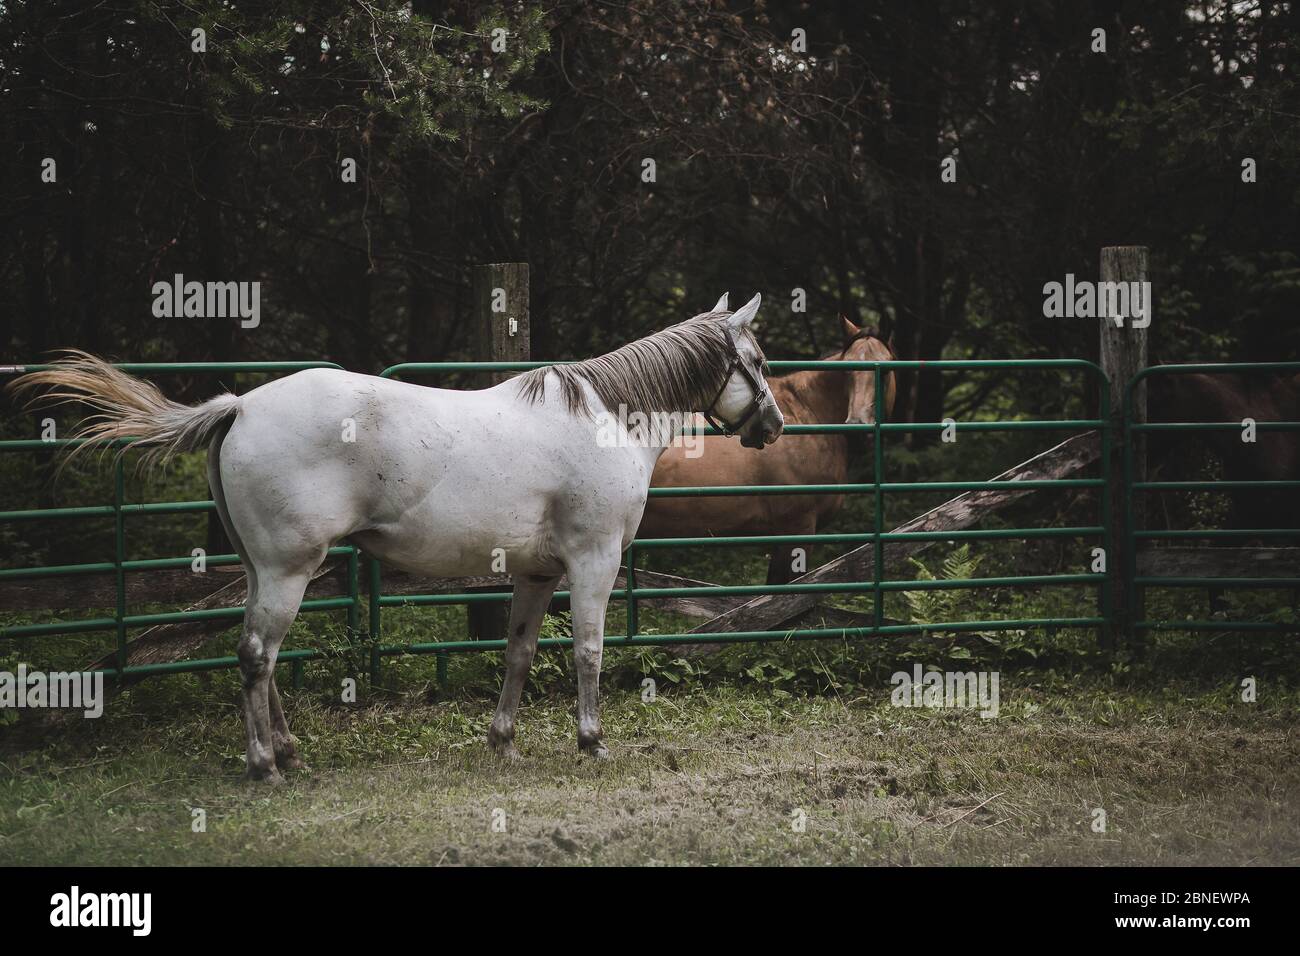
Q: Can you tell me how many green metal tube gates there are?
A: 3